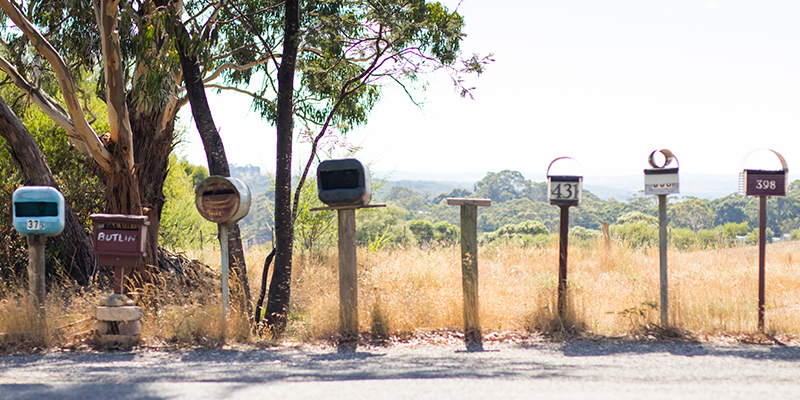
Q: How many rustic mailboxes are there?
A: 7